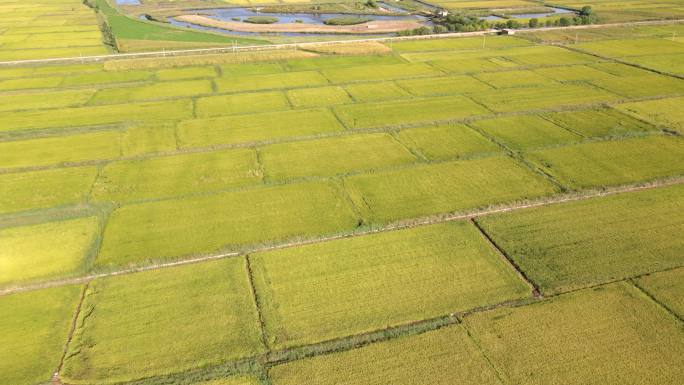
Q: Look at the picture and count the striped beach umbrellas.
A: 0